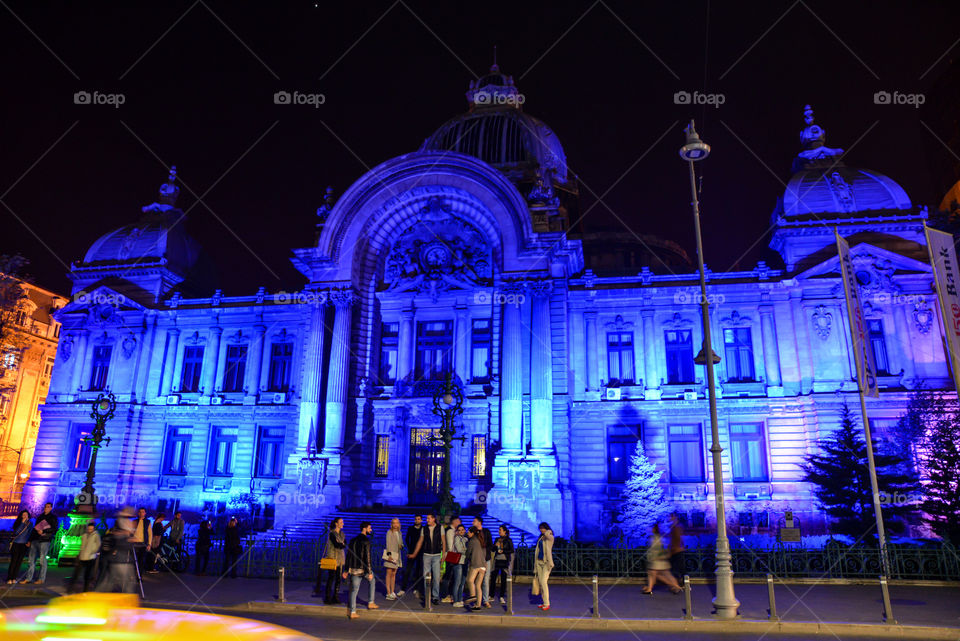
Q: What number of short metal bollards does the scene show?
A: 7